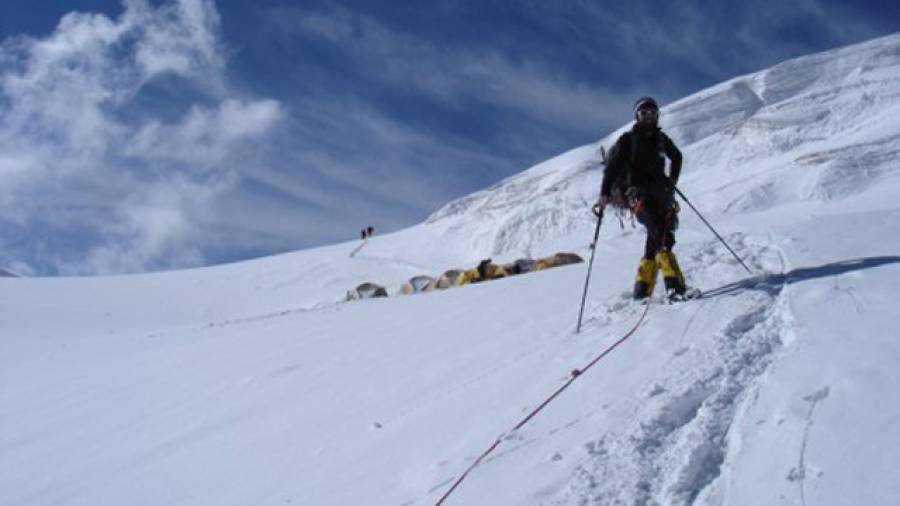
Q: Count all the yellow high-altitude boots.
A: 2